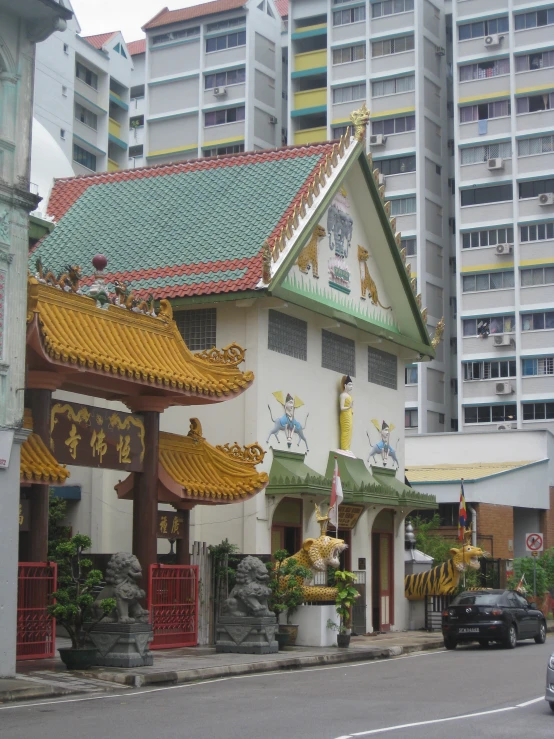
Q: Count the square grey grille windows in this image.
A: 4